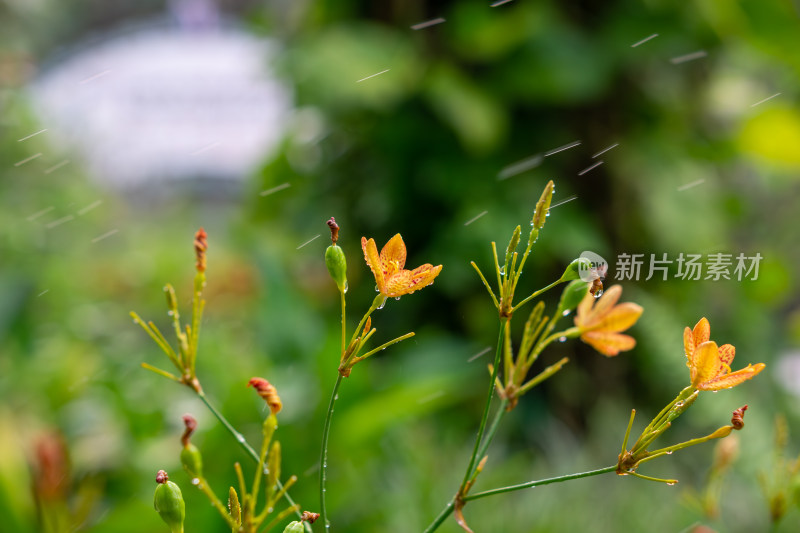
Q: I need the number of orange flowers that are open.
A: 3